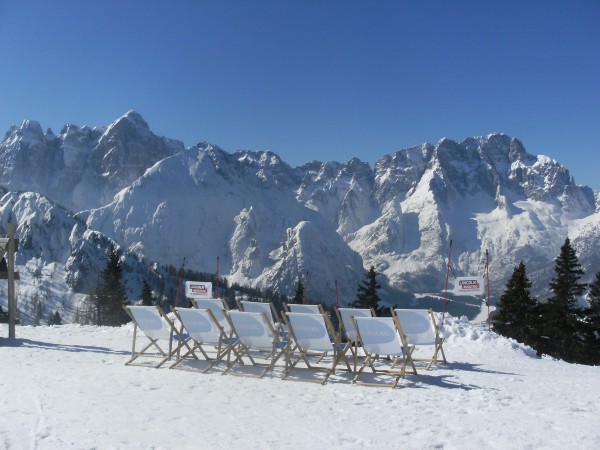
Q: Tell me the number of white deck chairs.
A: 10